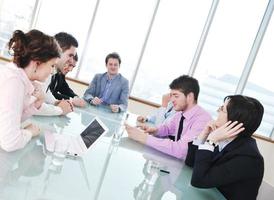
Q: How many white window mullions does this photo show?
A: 5